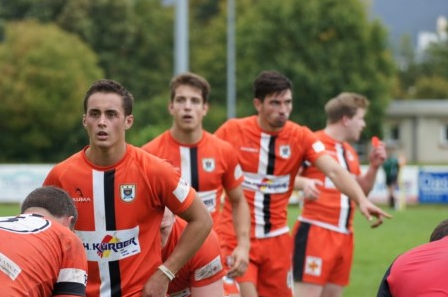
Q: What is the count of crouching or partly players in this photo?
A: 3